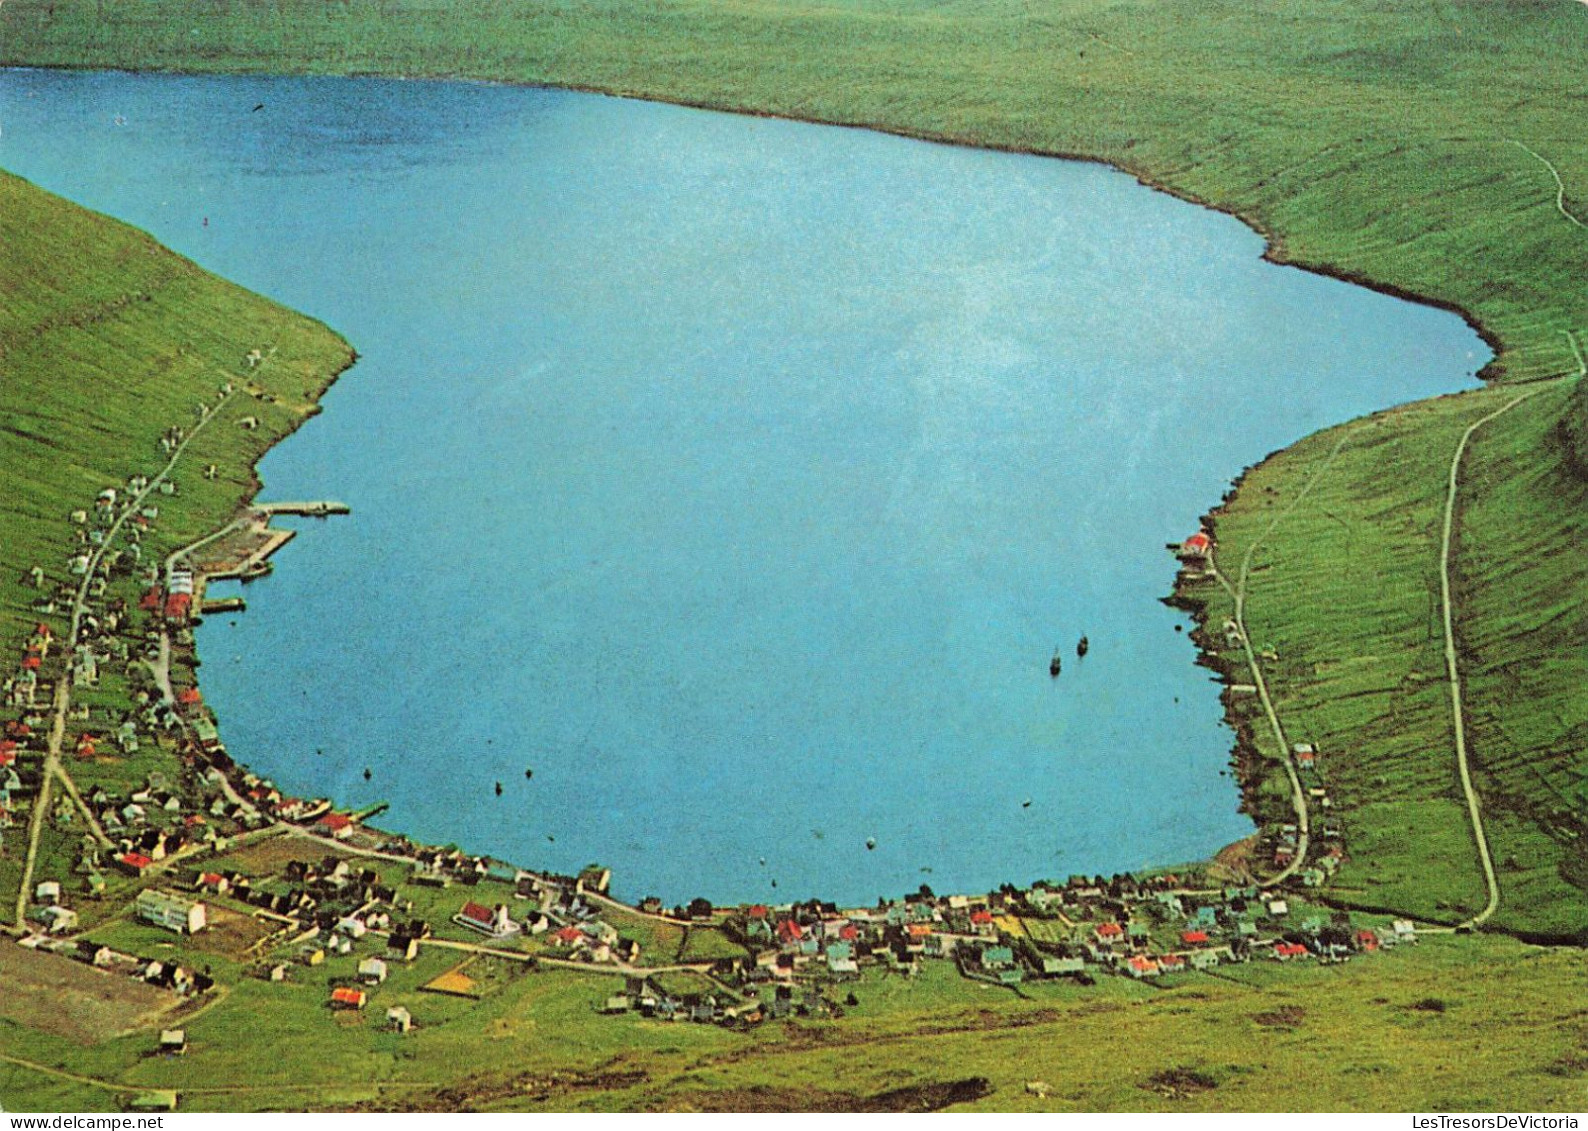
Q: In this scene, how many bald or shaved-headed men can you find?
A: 0